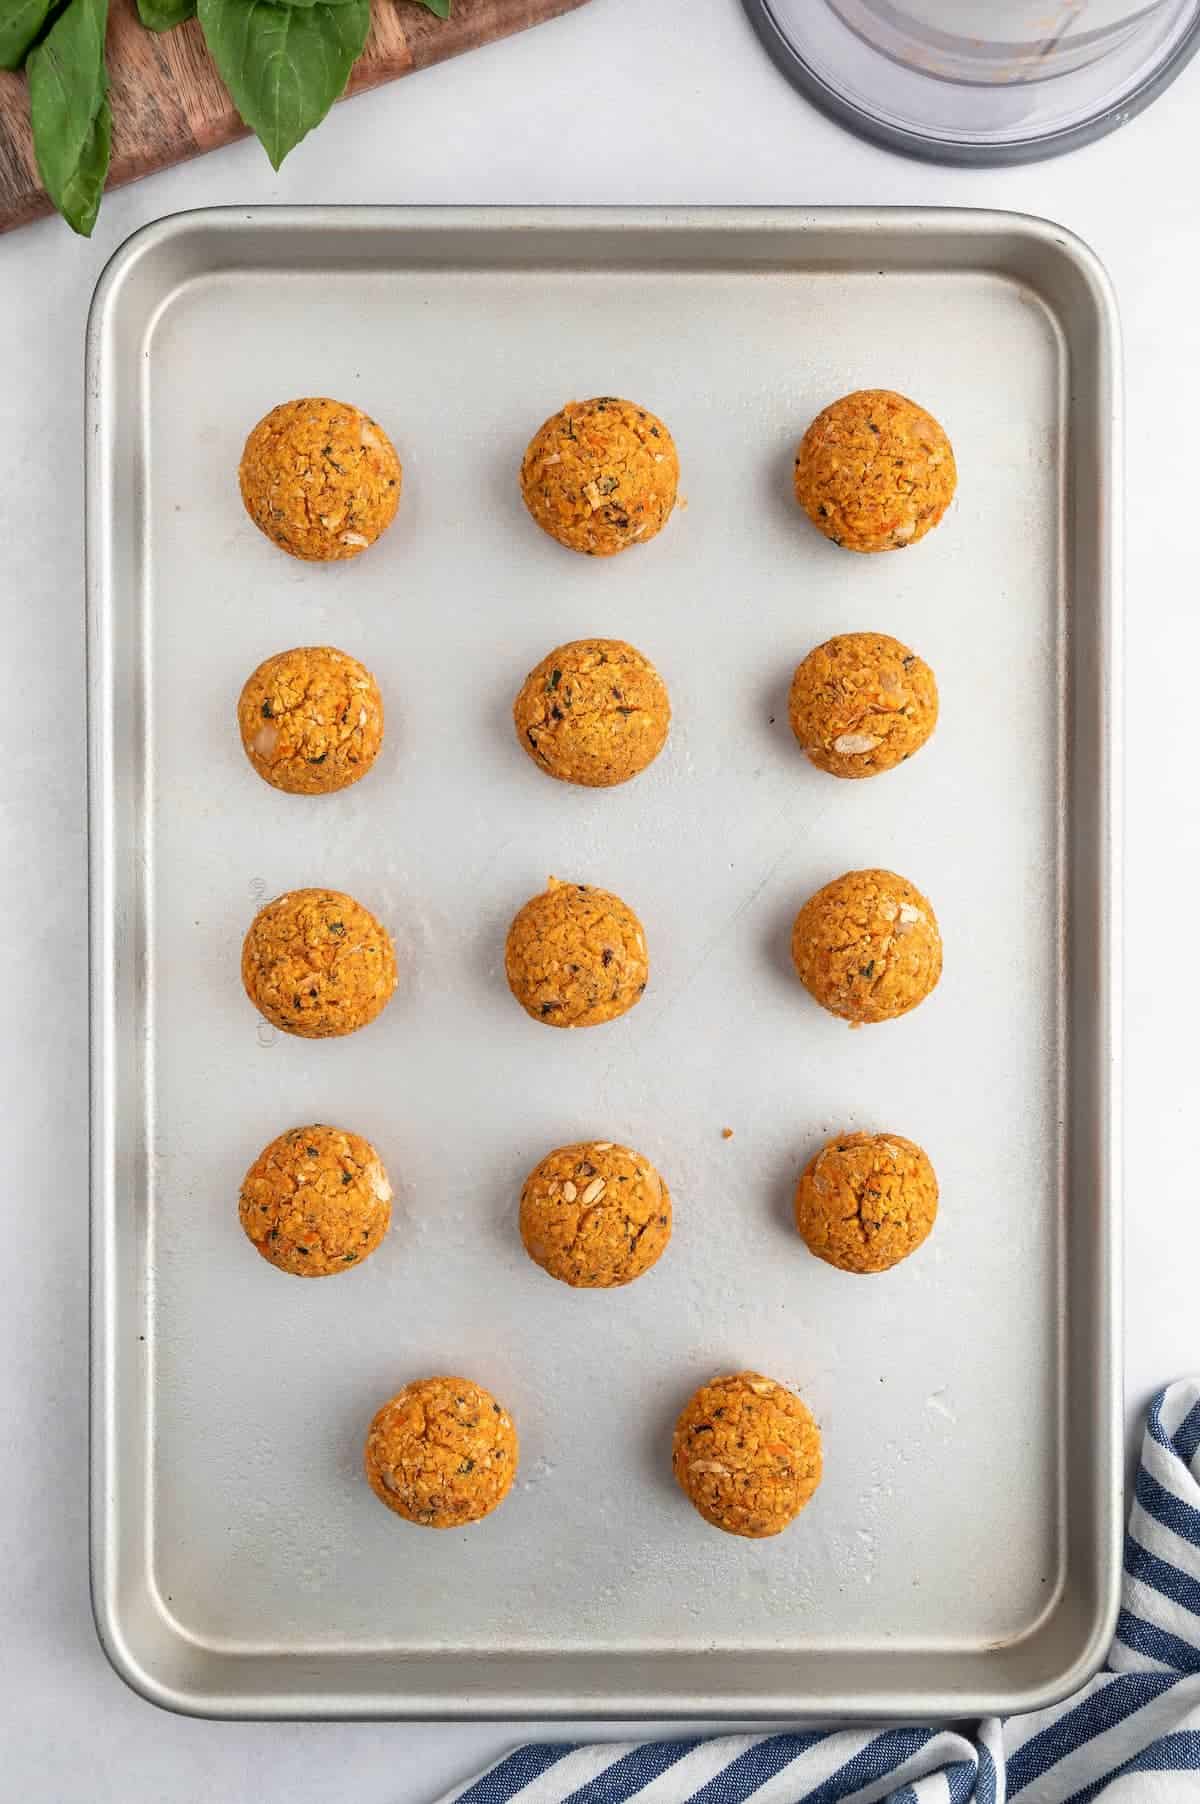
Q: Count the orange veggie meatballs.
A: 14